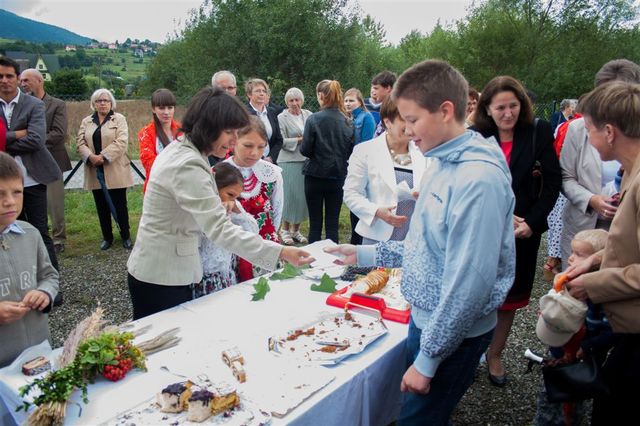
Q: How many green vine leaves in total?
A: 3